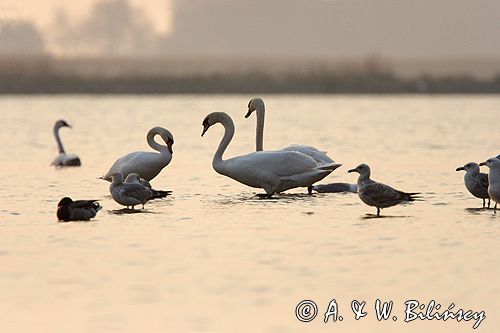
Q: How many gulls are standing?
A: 5